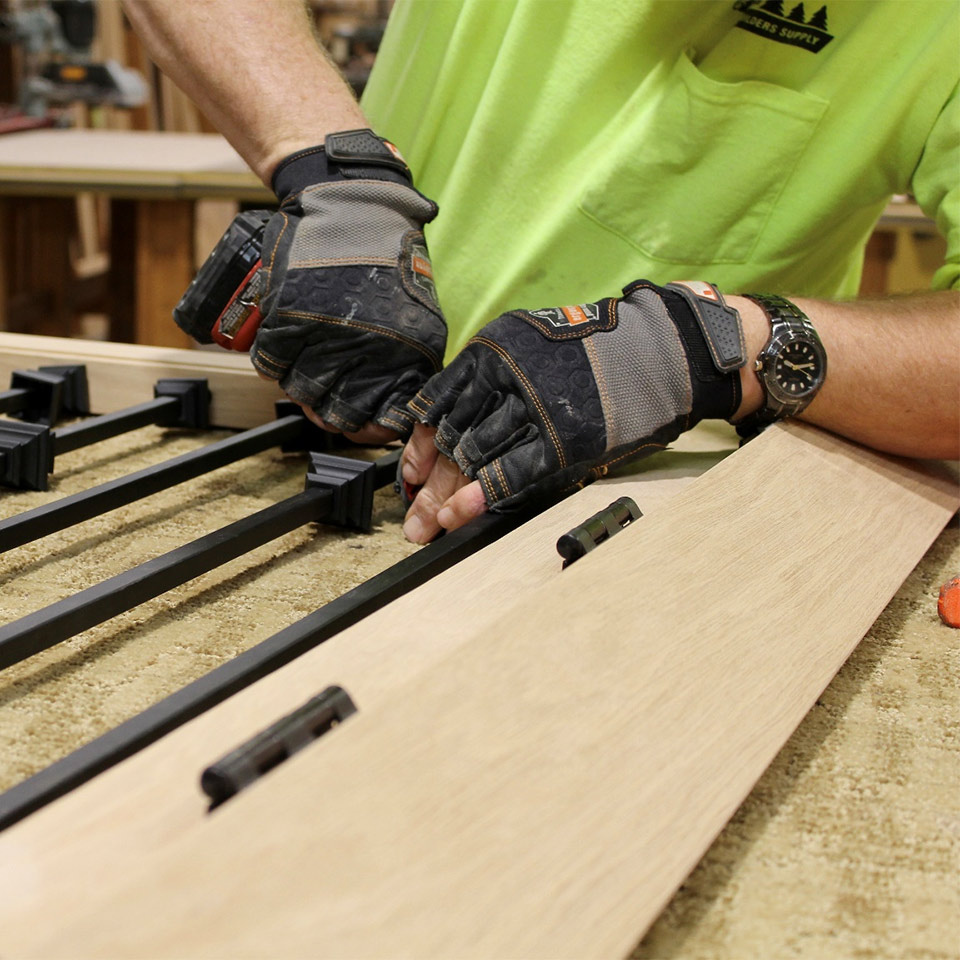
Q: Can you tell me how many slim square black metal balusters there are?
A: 5